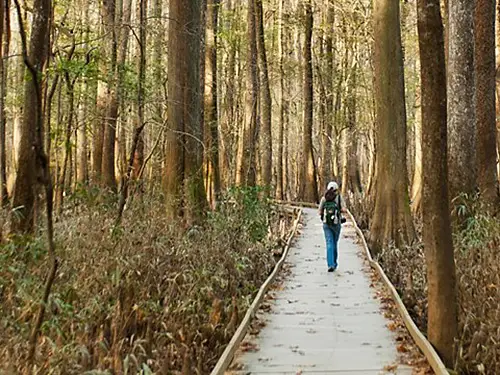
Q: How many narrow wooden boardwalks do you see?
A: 1